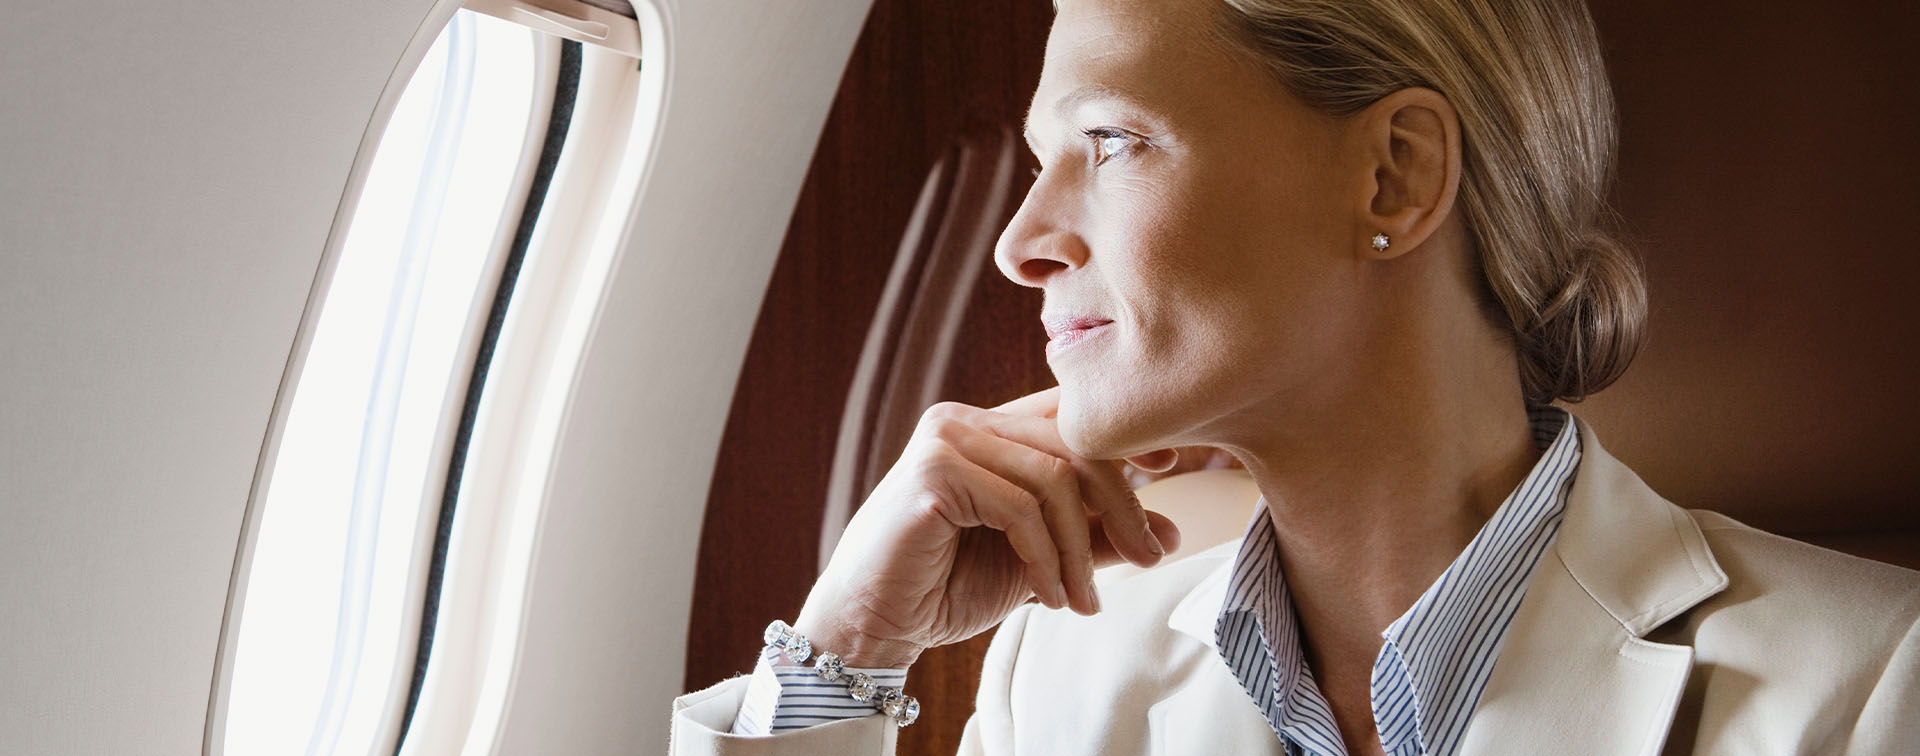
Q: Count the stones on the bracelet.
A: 6